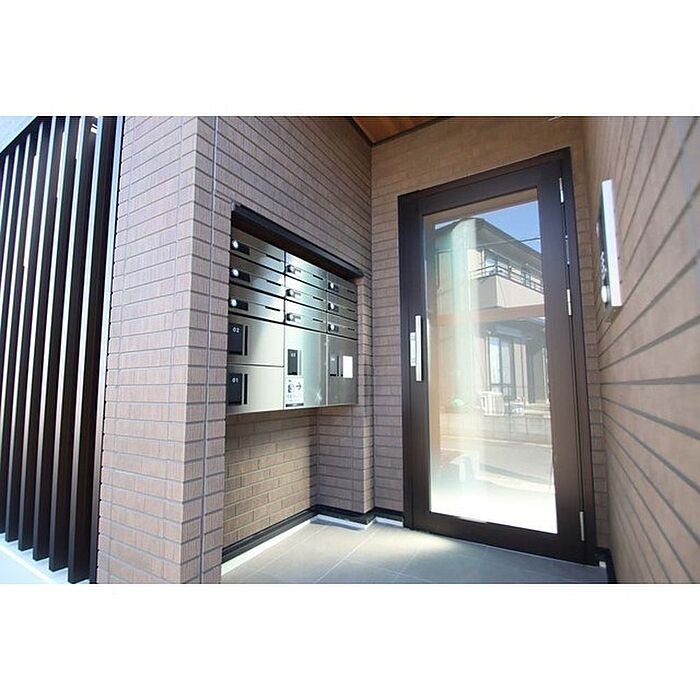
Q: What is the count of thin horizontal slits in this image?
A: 9